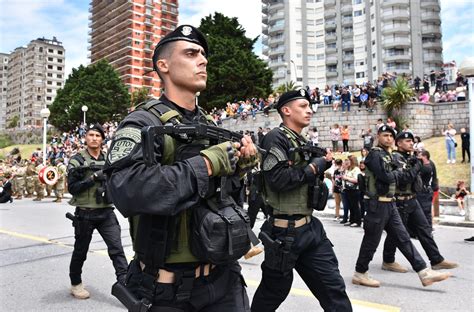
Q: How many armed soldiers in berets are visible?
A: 5